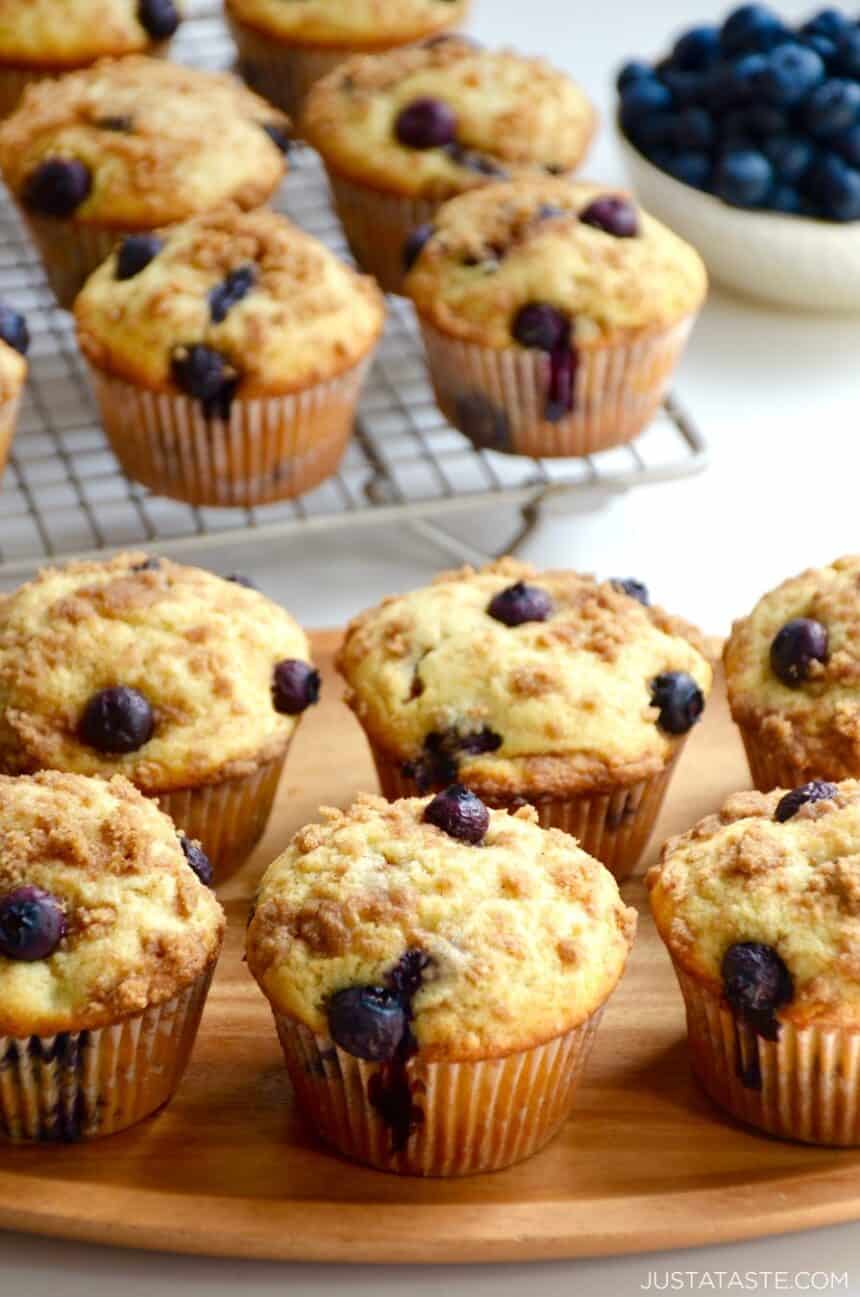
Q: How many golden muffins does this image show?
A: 13